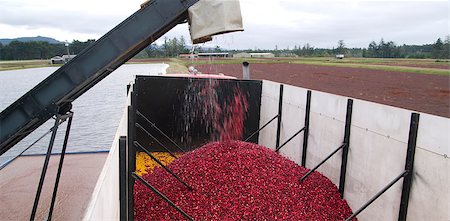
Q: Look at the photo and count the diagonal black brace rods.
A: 8